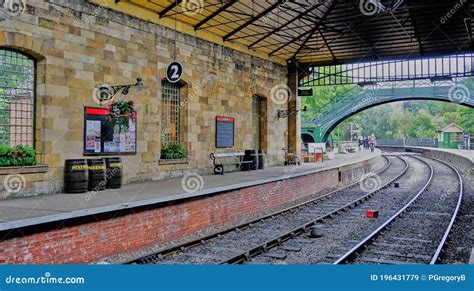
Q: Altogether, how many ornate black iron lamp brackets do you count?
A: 2